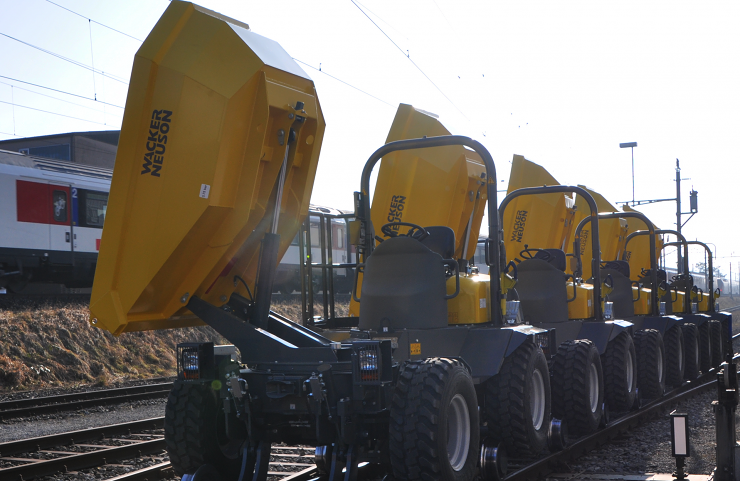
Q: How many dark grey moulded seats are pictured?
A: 5